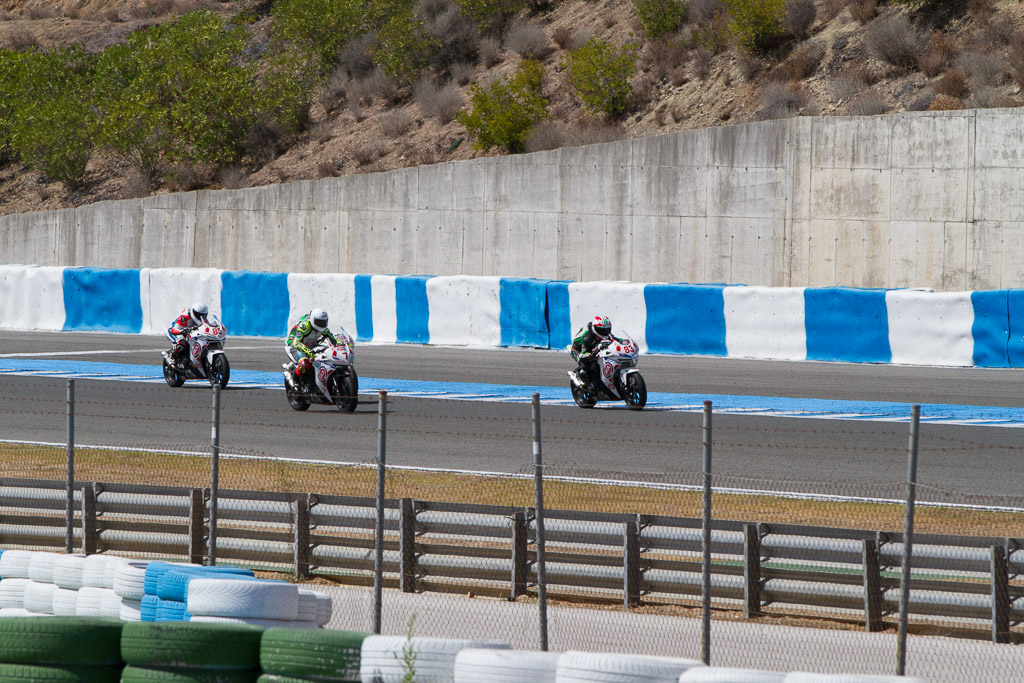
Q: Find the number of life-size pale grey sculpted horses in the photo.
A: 0